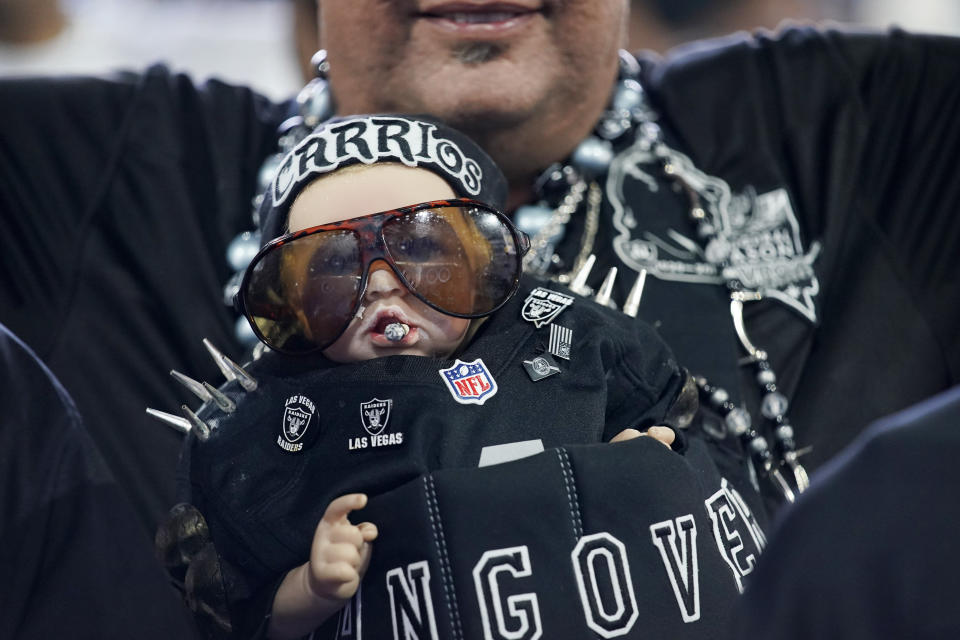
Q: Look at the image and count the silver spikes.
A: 9